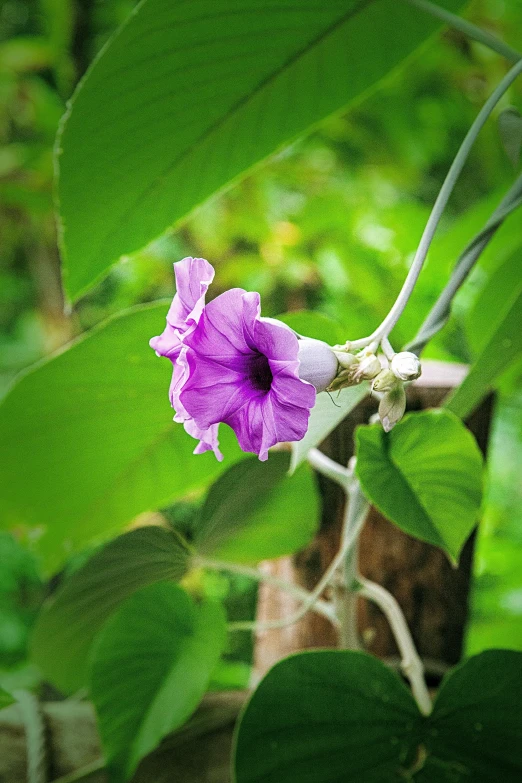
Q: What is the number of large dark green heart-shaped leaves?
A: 1